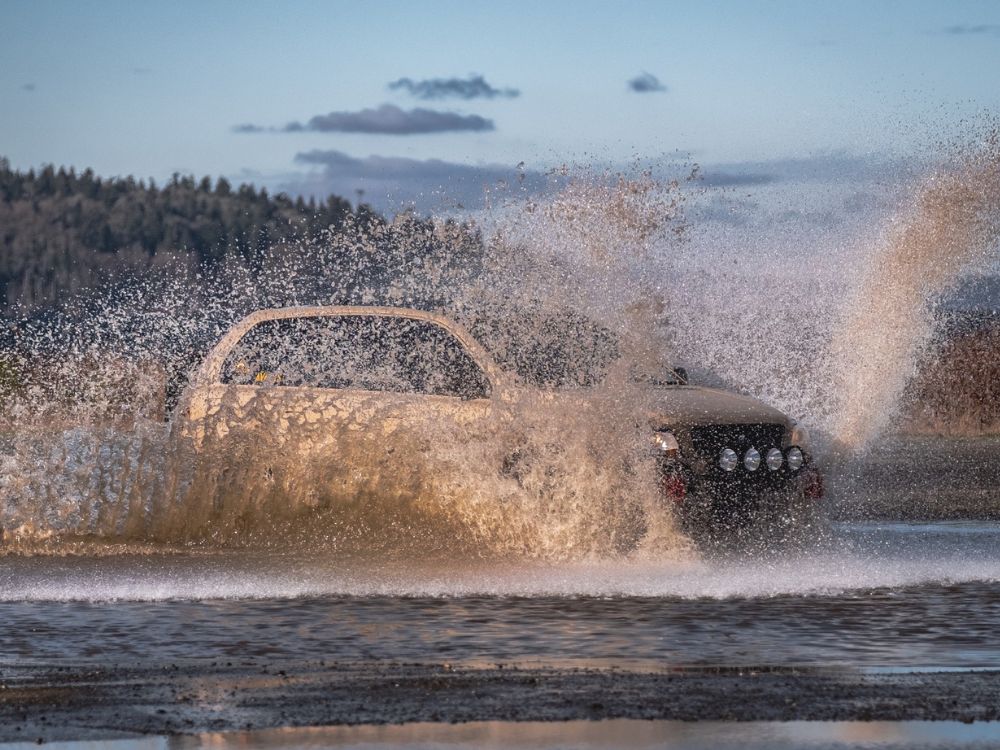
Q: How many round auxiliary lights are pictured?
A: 4